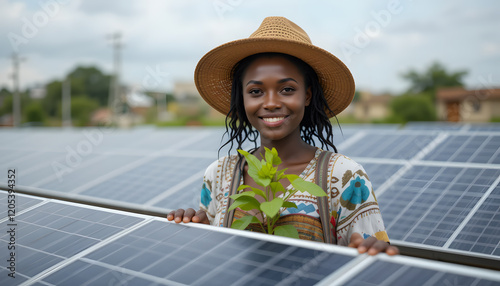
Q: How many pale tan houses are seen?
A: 2